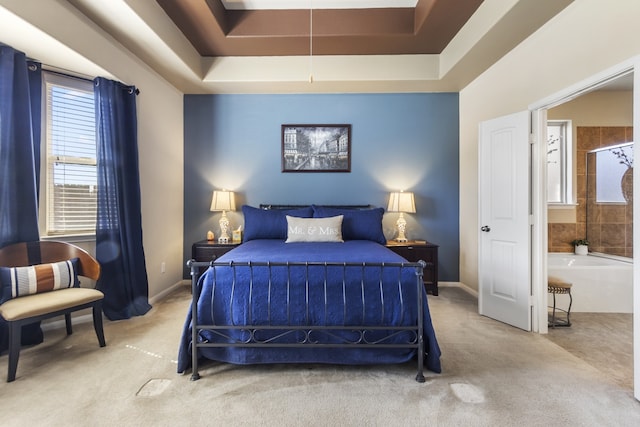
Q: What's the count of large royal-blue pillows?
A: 2